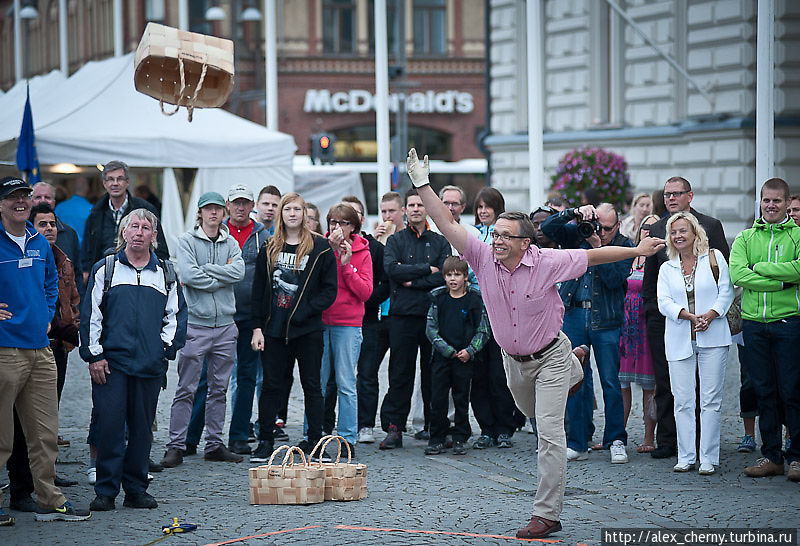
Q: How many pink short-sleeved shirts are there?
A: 1